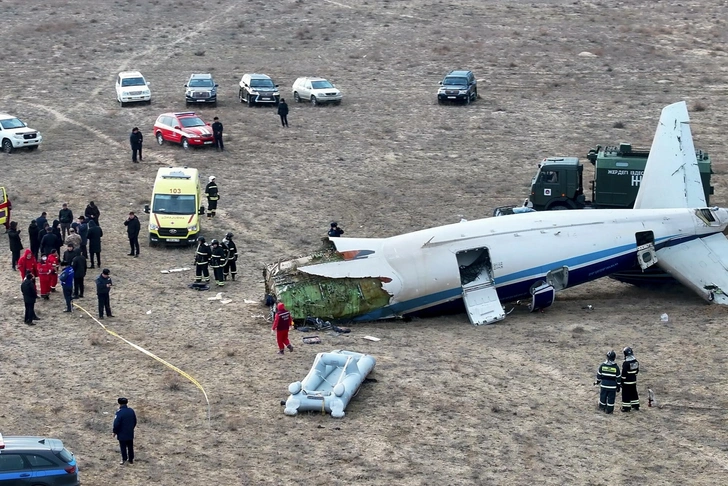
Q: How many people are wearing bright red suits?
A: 4